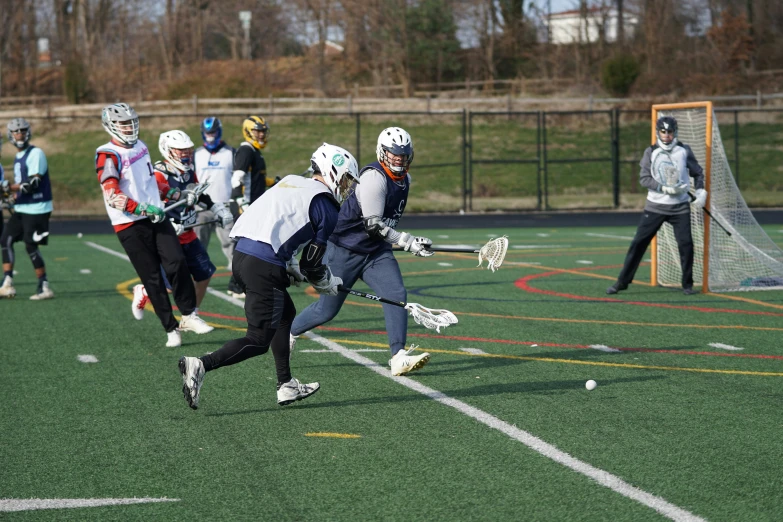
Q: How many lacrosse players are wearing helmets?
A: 8